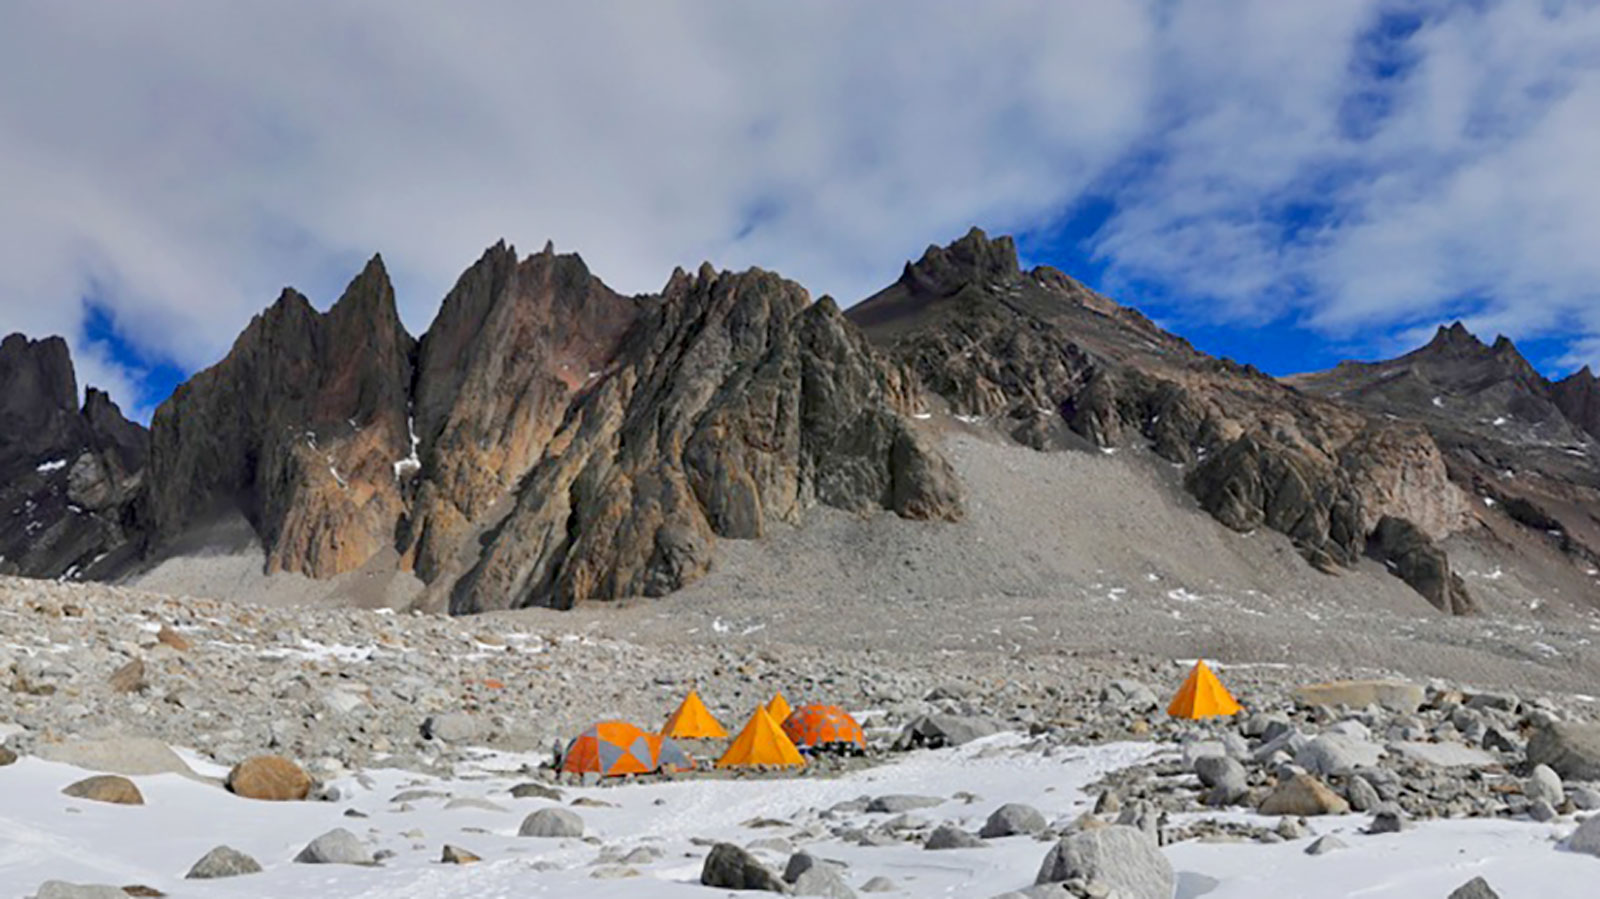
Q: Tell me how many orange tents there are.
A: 6